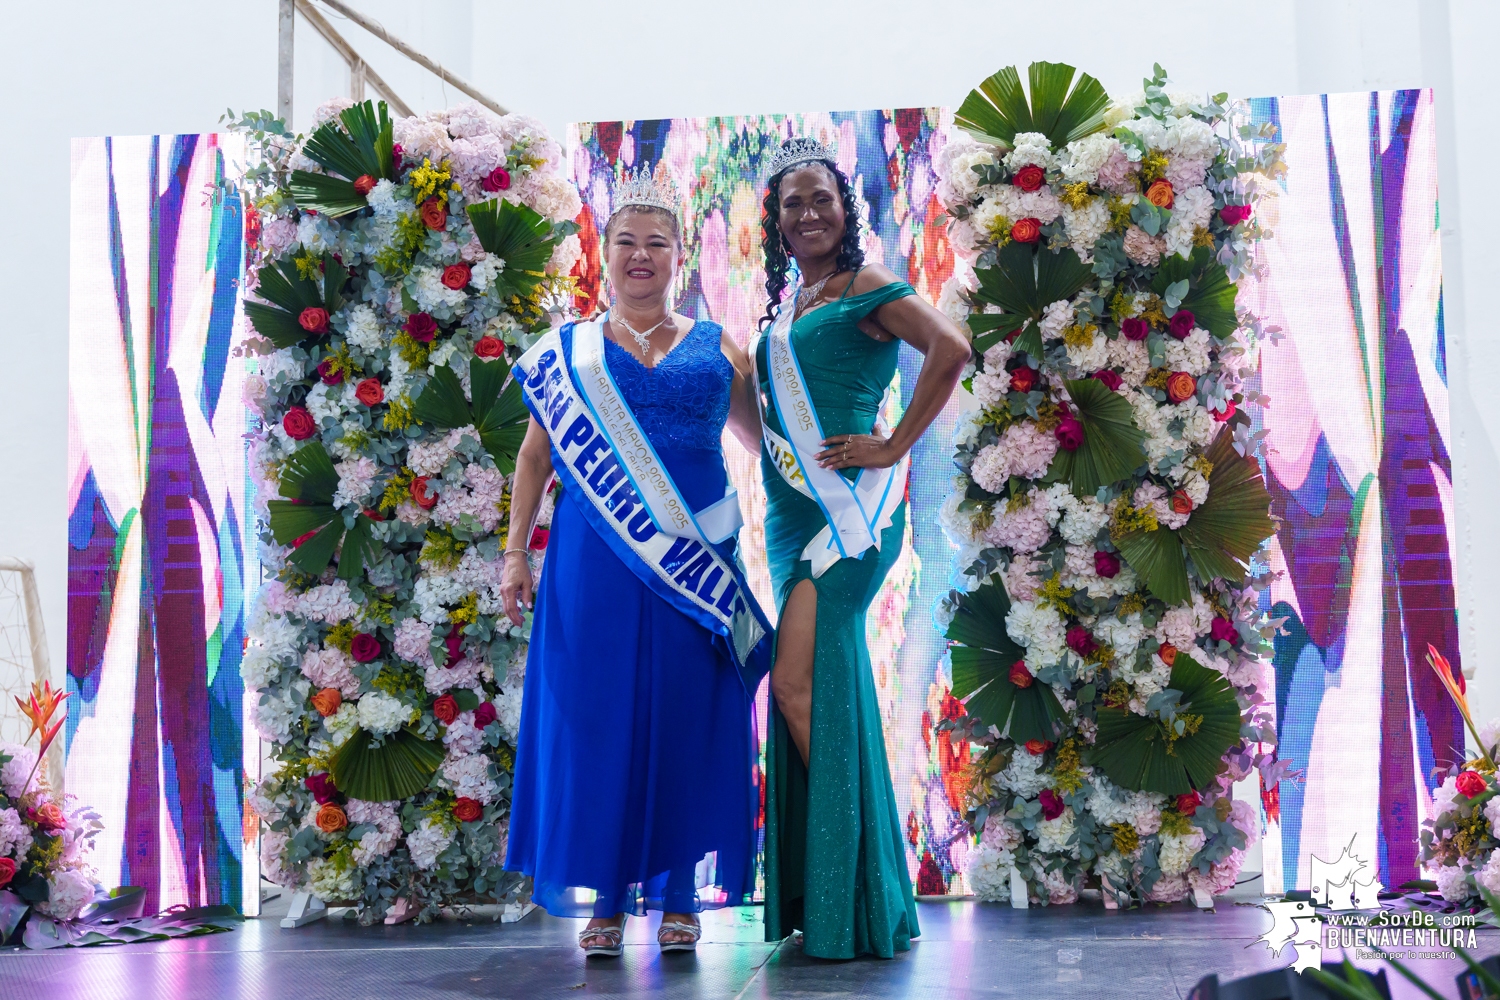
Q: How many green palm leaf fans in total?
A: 13